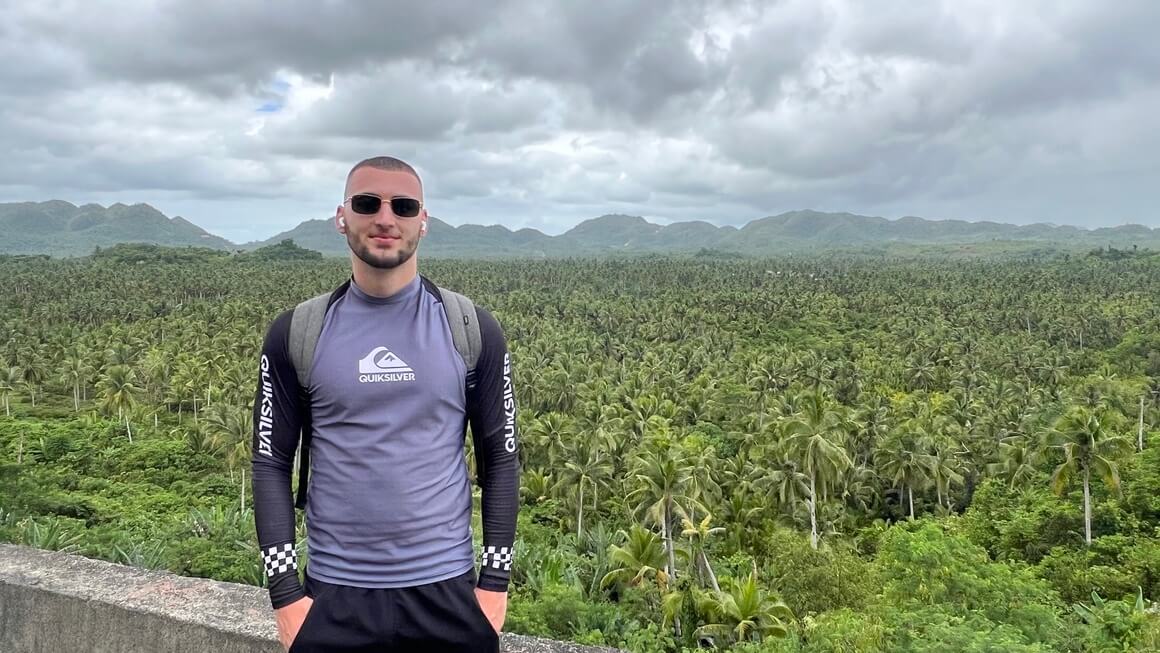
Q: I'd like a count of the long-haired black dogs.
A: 0